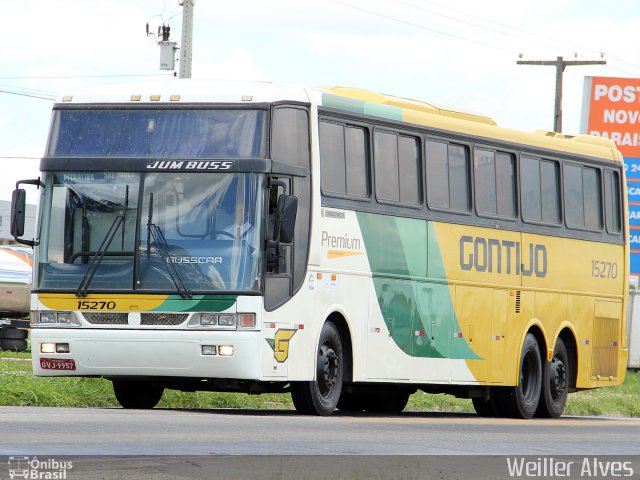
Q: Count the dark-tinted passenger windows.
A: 7